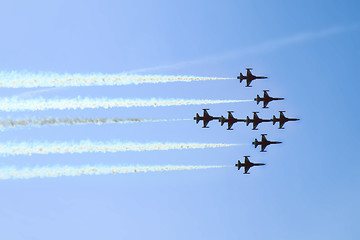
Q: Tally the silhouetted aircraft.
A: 8